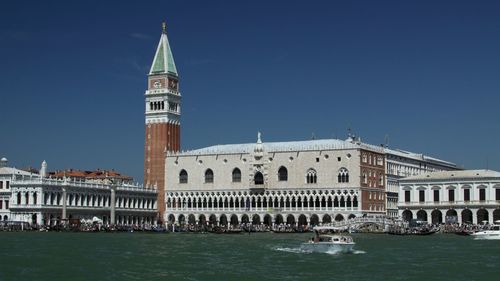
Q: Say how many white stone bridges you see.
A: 1